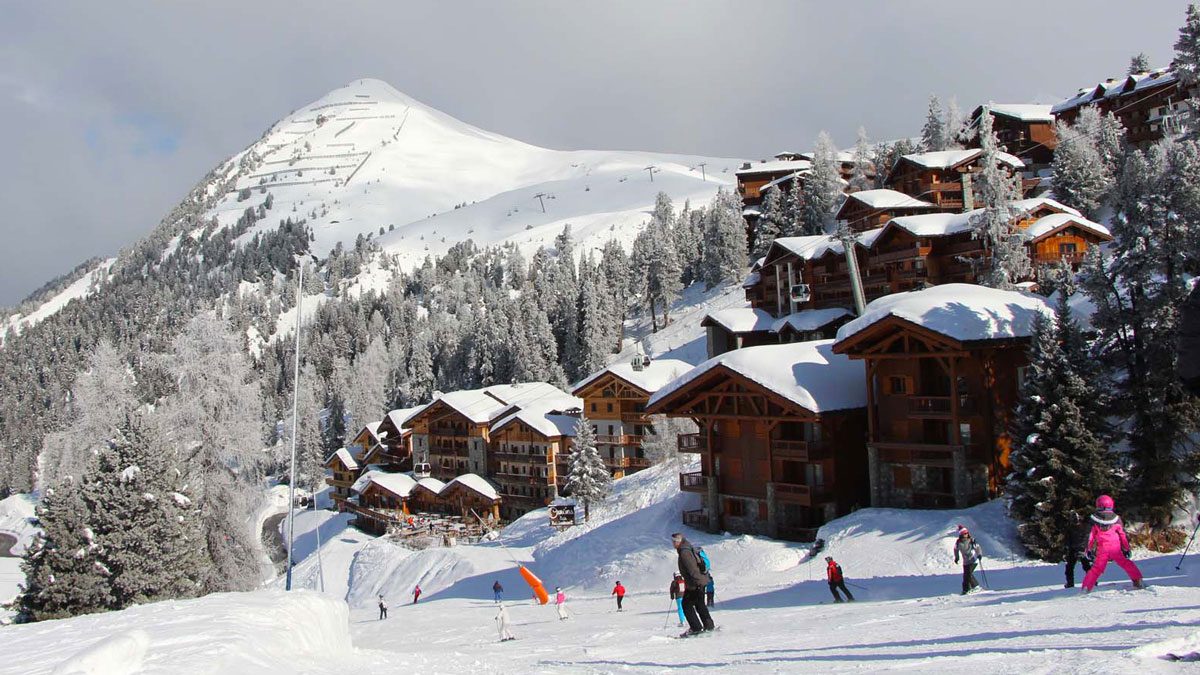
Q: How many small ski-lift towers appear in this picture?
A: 3